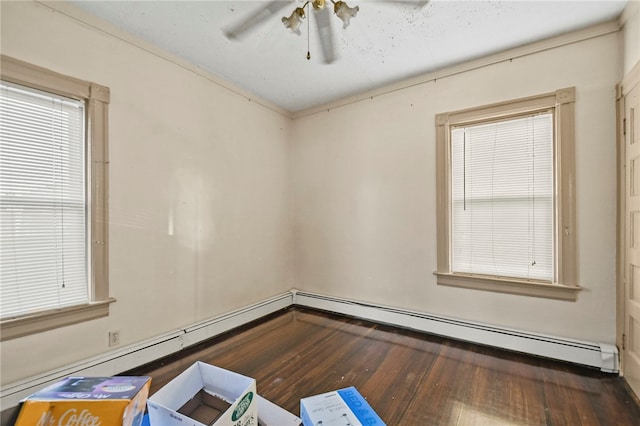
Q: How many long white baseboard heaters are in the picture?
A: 2